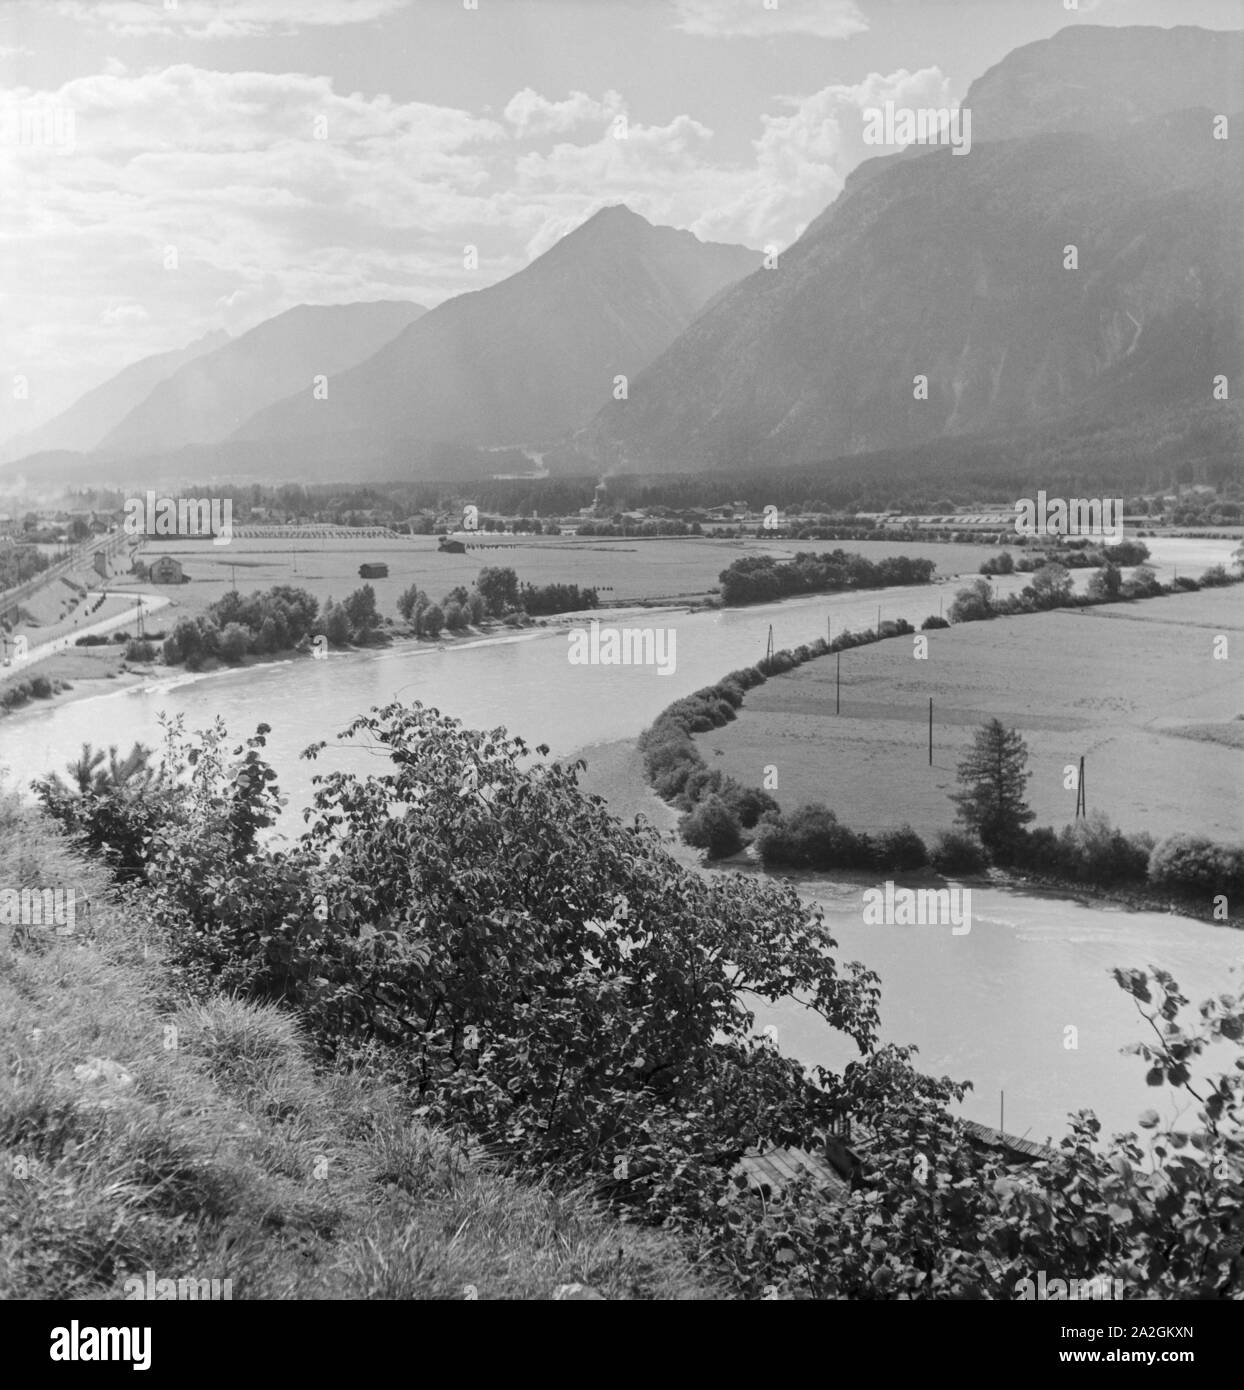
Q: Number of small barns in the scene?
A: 2